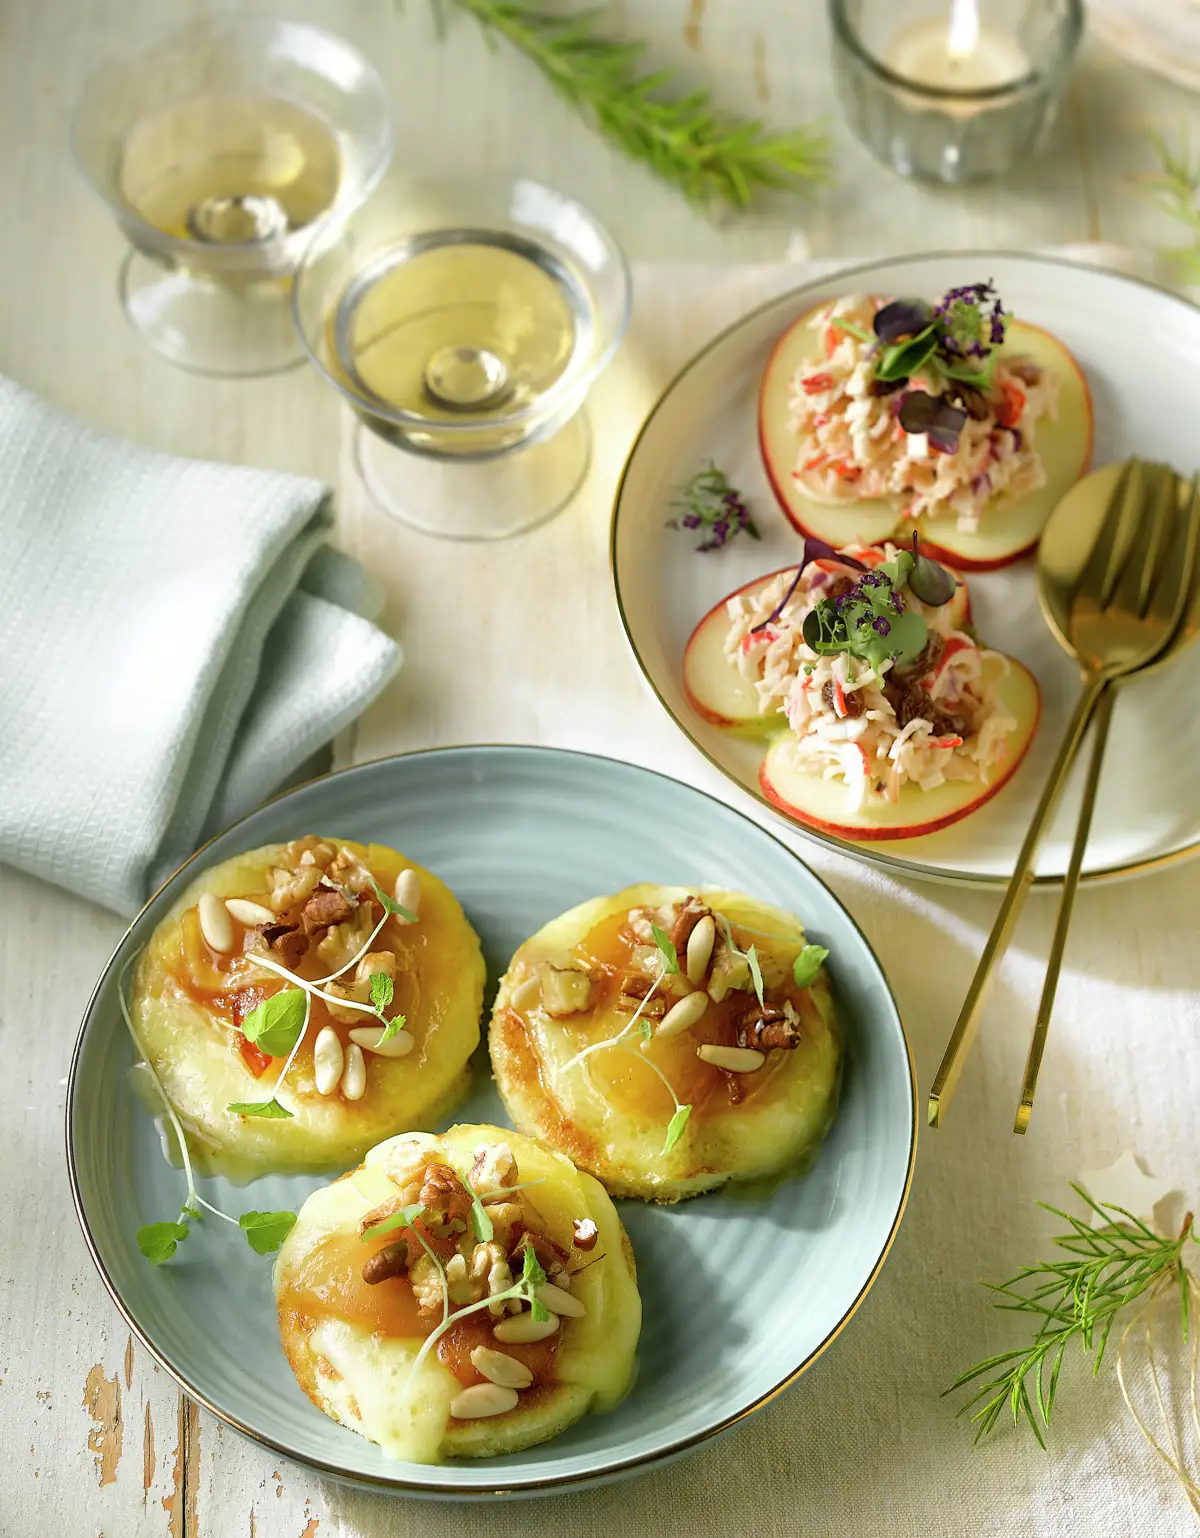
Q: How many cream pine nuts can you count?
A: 14